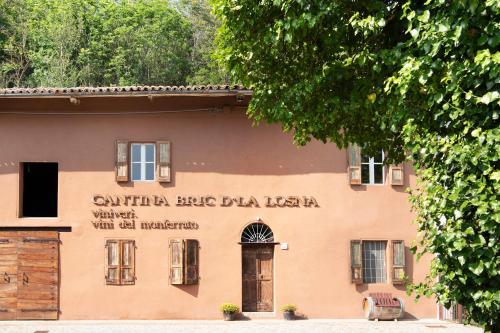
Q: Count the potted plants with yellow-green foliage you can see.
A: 2